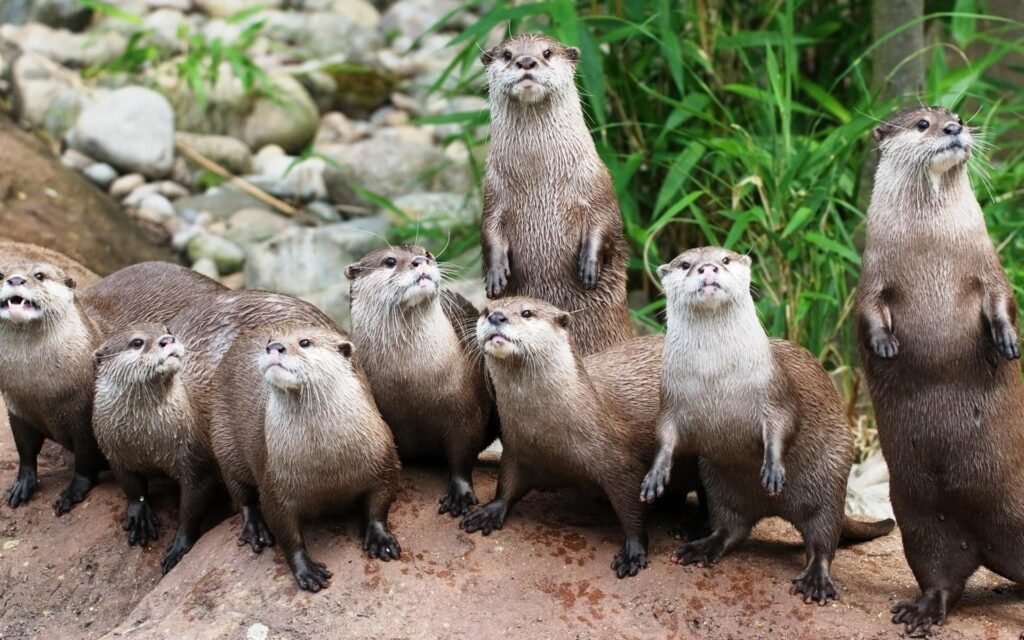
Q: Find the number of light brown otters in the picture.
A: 8